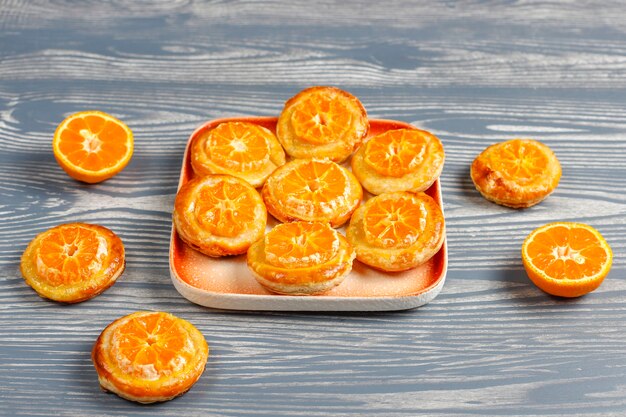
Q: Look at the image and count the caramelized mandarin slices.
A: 10